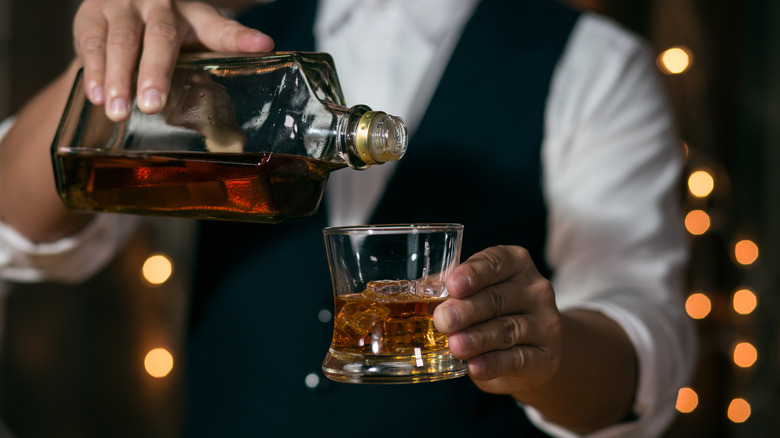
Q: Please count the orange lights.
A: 11